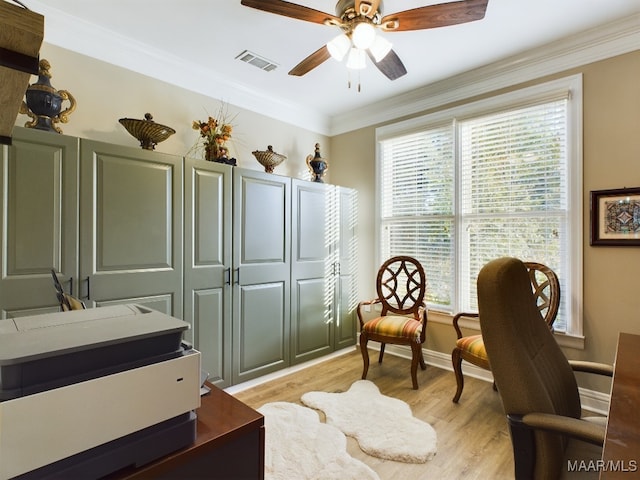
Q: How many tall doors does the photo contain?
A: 6